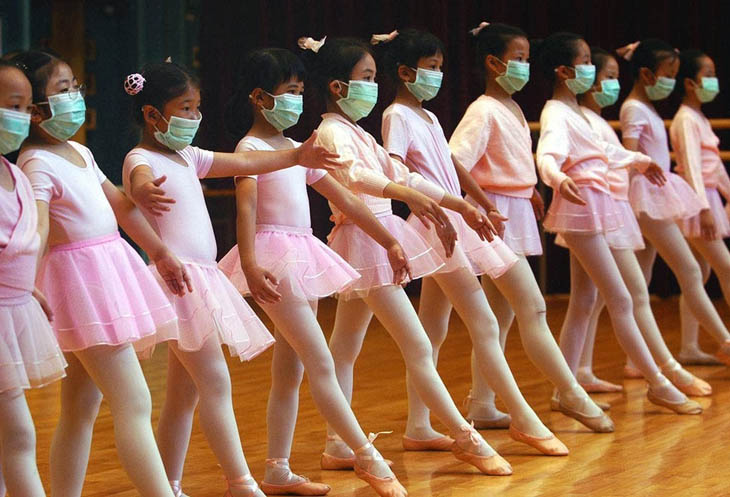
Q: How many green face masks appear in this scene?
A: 11